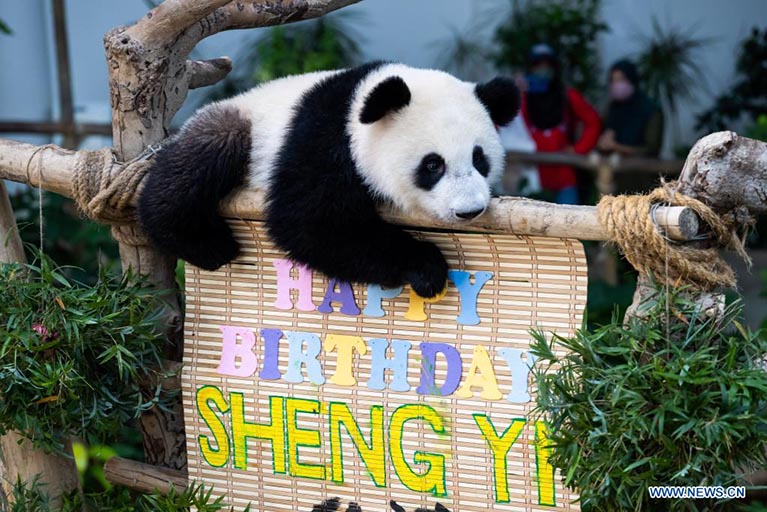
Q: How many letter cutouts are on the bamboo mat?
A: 13